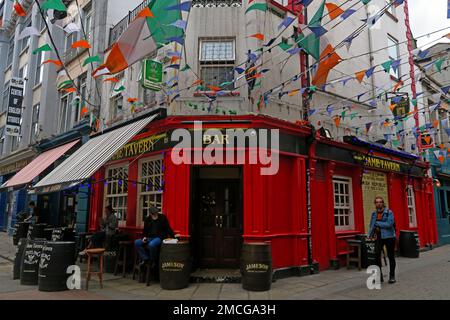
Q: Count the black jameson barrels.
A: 2